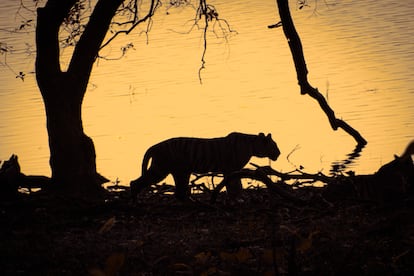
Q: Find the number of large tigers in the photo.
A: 1